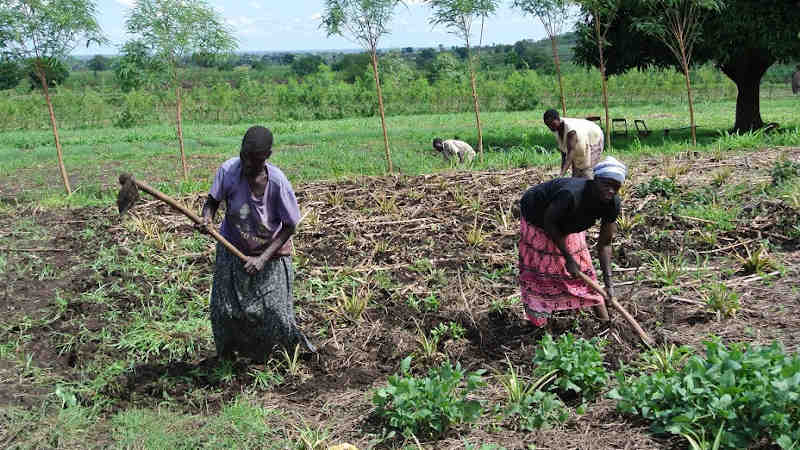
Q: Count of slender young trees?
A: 7